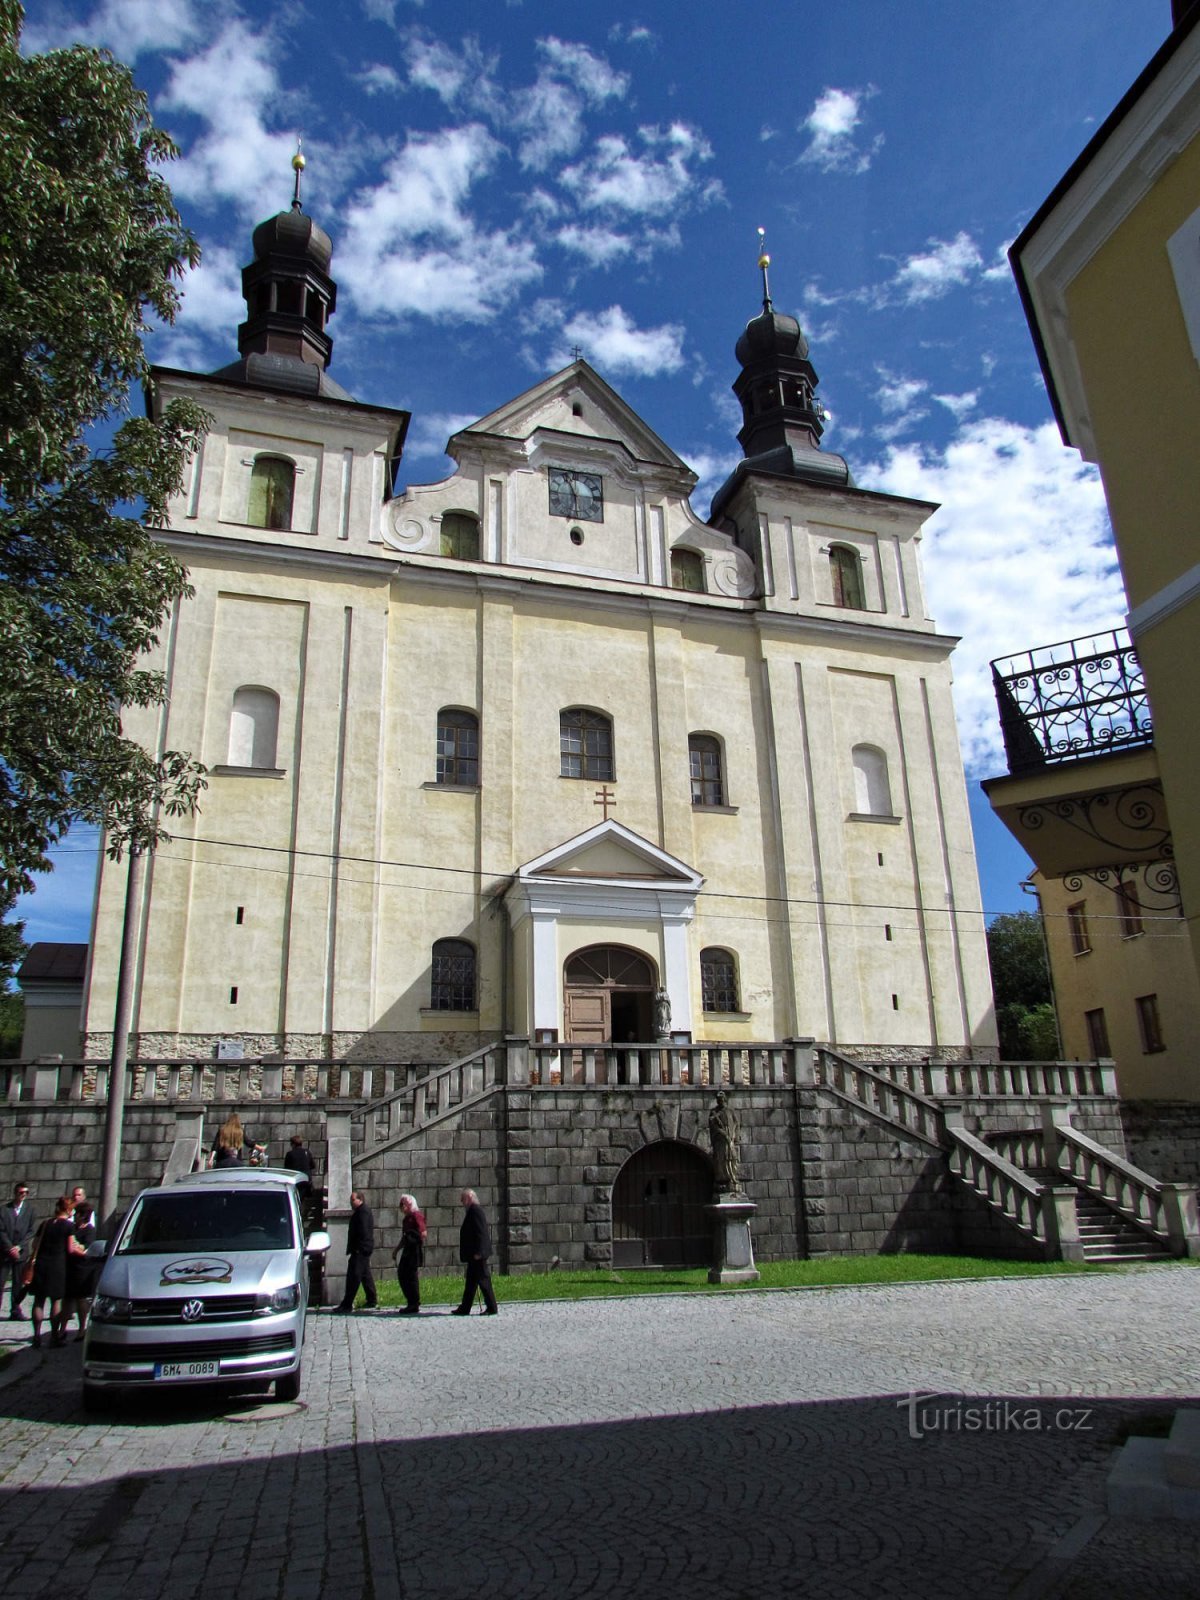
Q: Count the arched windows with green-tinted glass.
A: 4